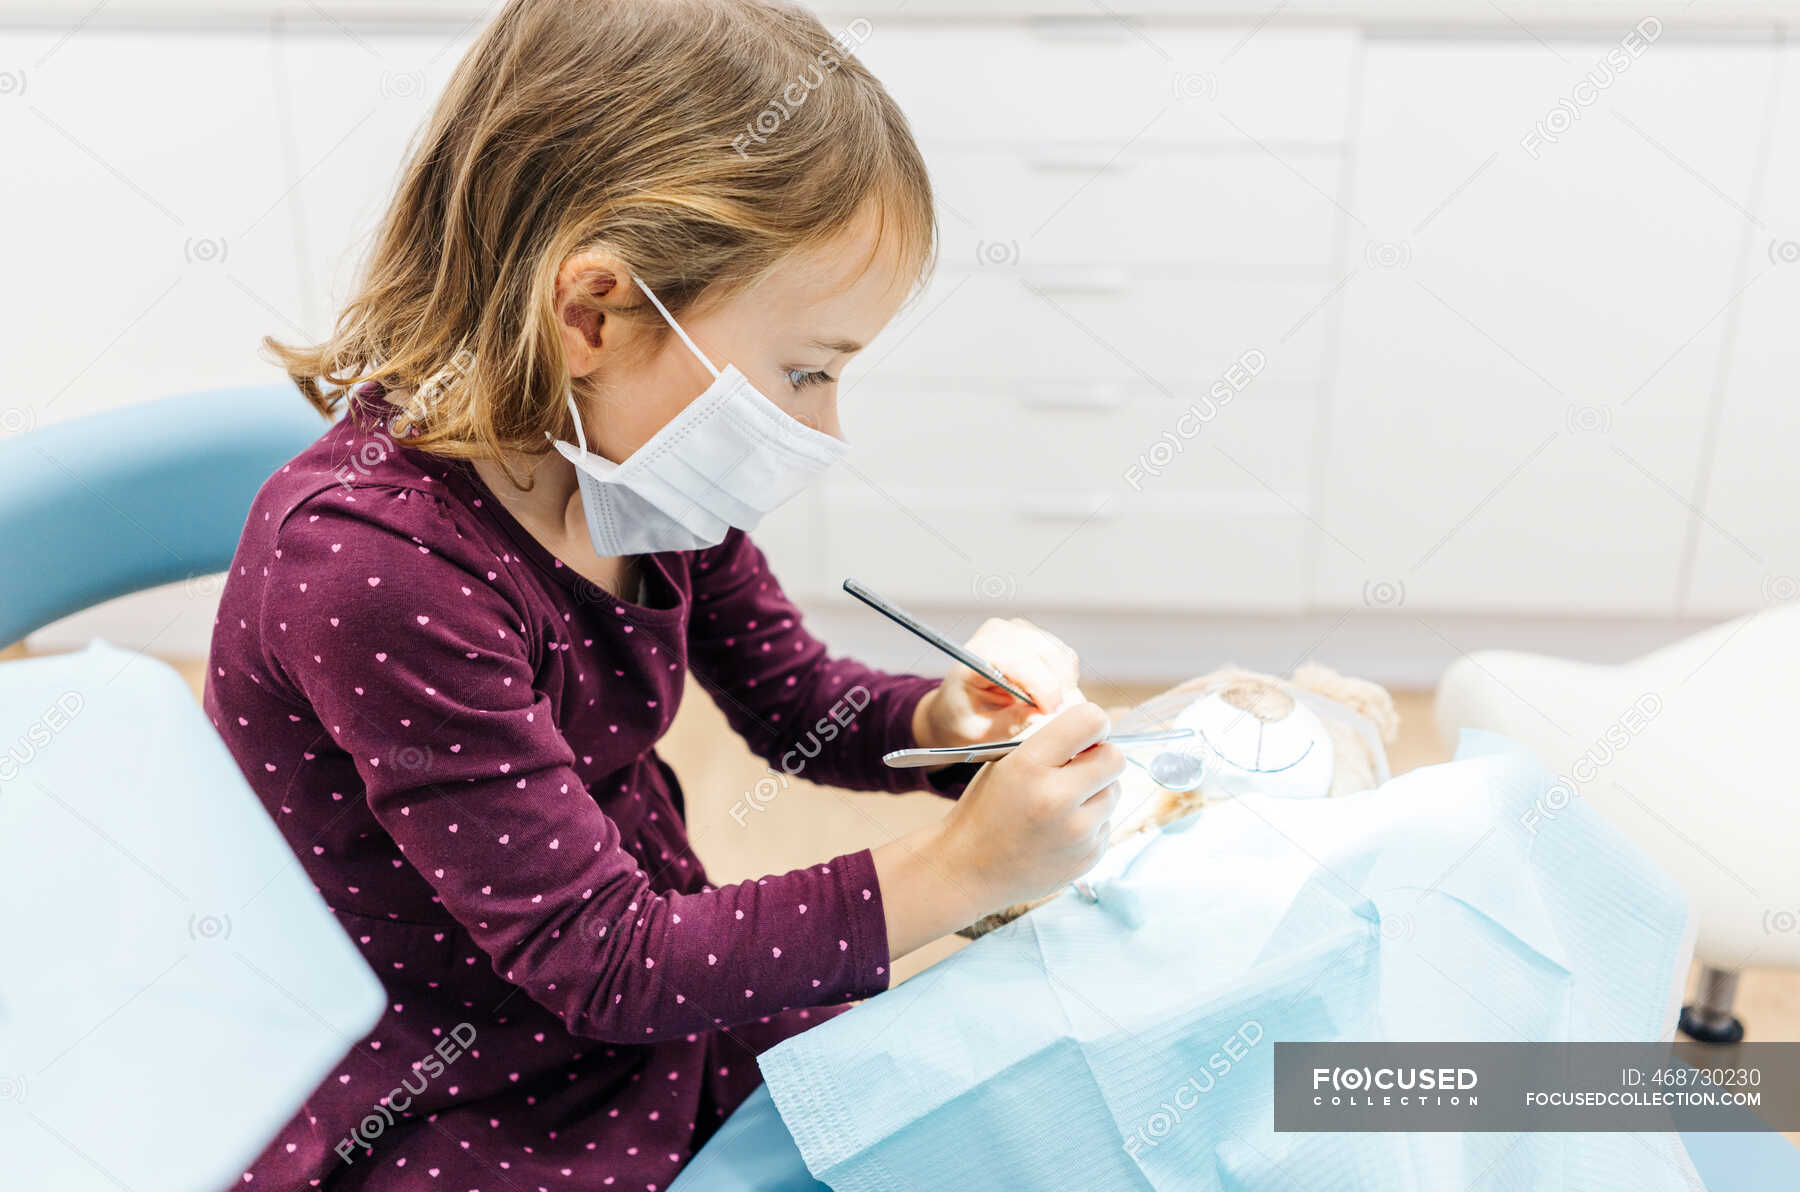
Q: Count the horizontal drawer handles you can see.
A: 5